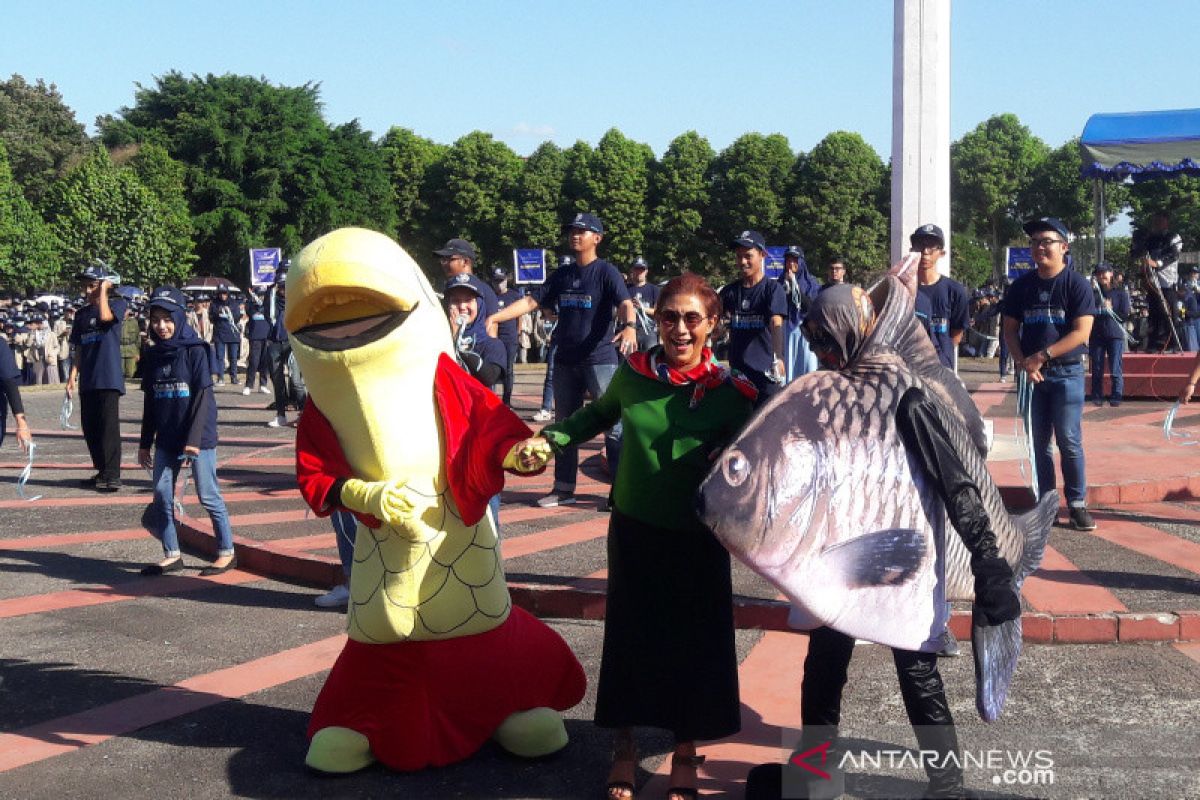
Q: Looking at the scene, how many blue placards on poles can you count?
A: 4